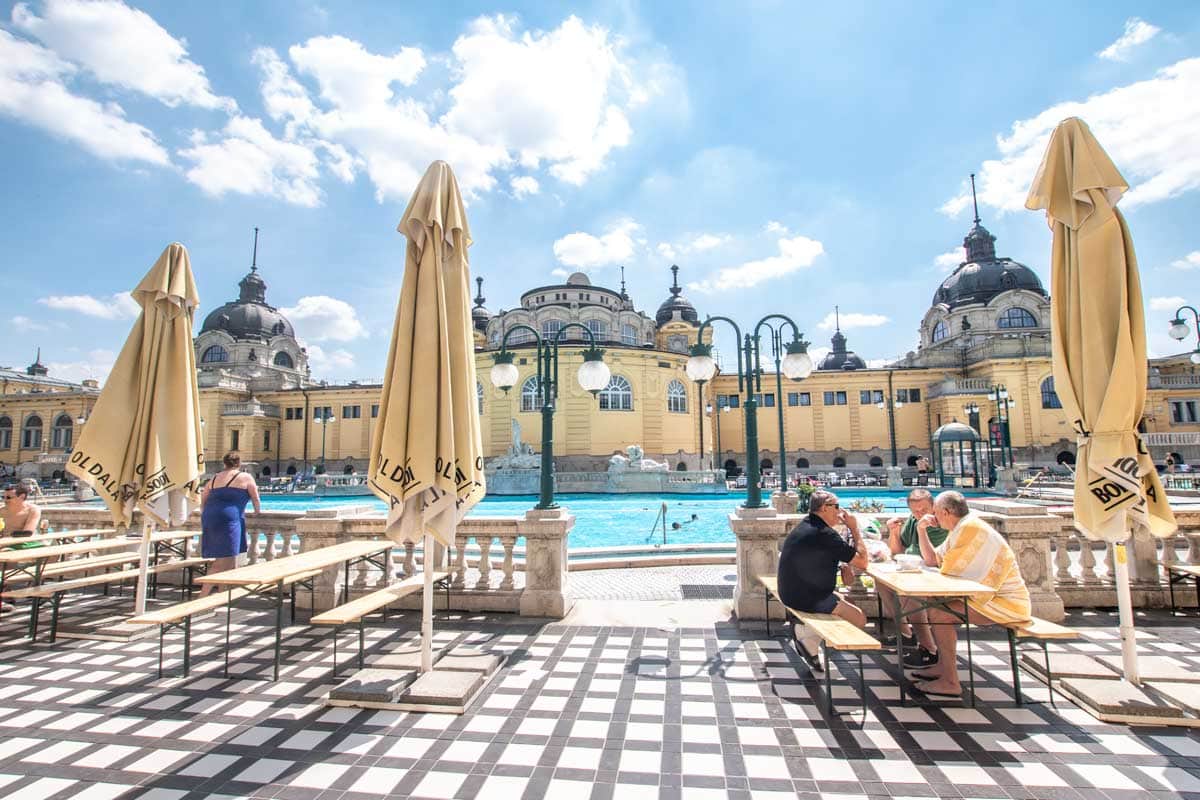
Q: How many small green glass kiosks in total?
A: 1